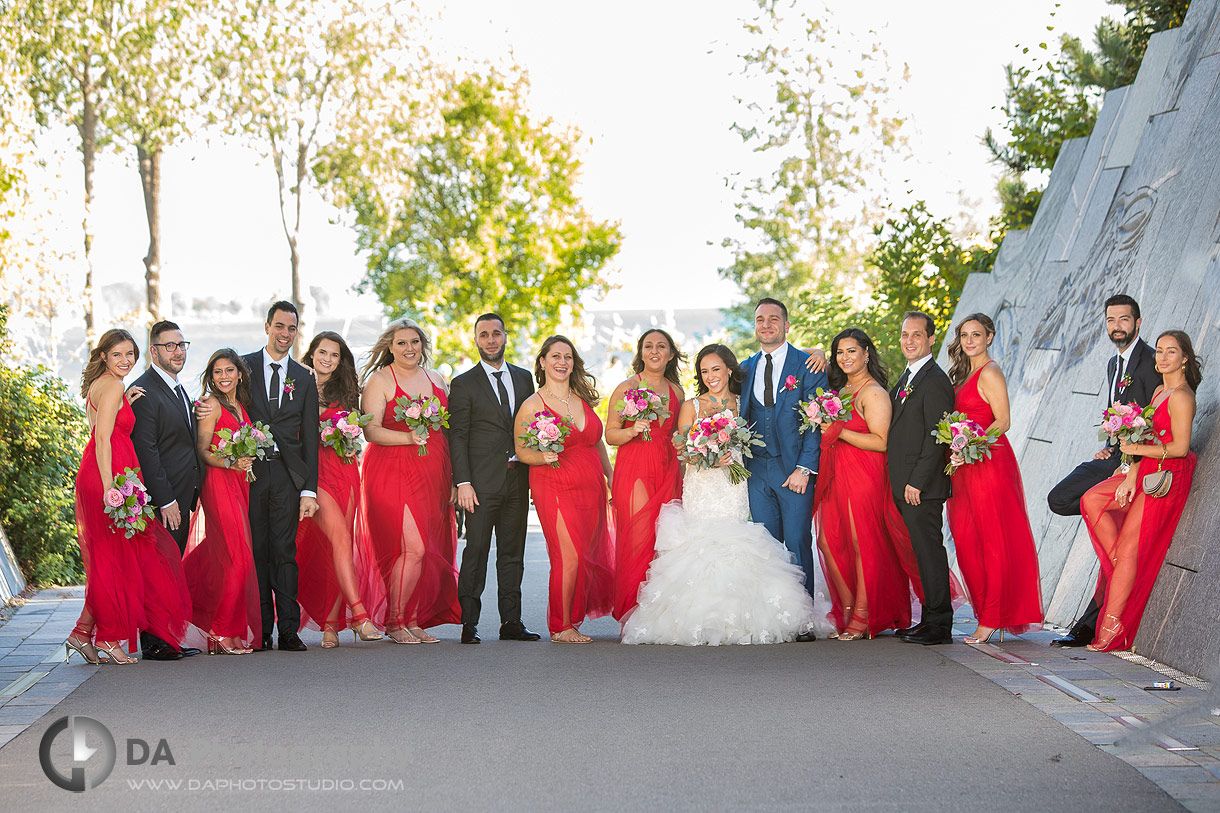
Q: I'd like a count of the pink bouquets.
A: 10